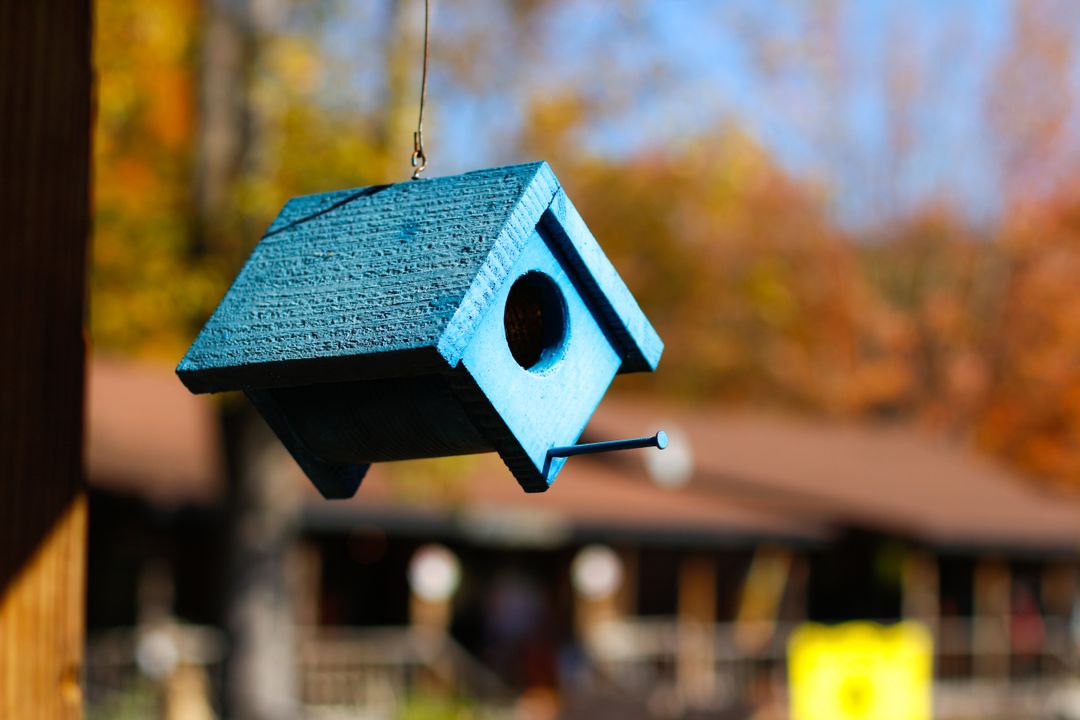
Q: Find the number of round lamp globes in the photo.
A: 2